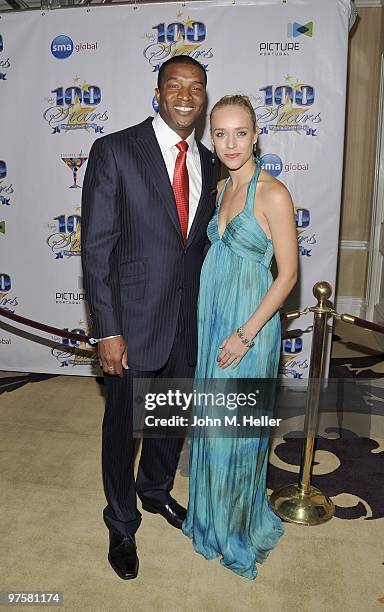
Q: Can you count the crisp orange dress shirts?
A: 0